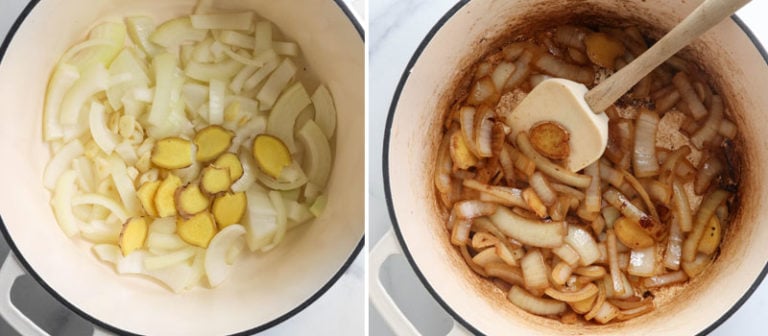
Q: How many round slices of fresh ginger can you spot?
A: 11